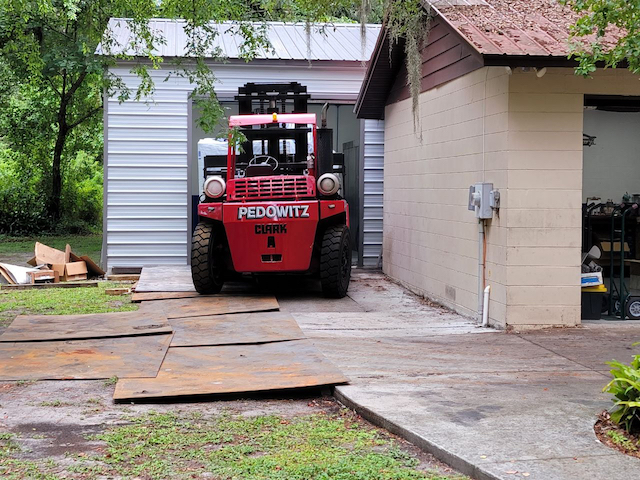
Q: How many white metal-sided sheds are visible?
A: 1